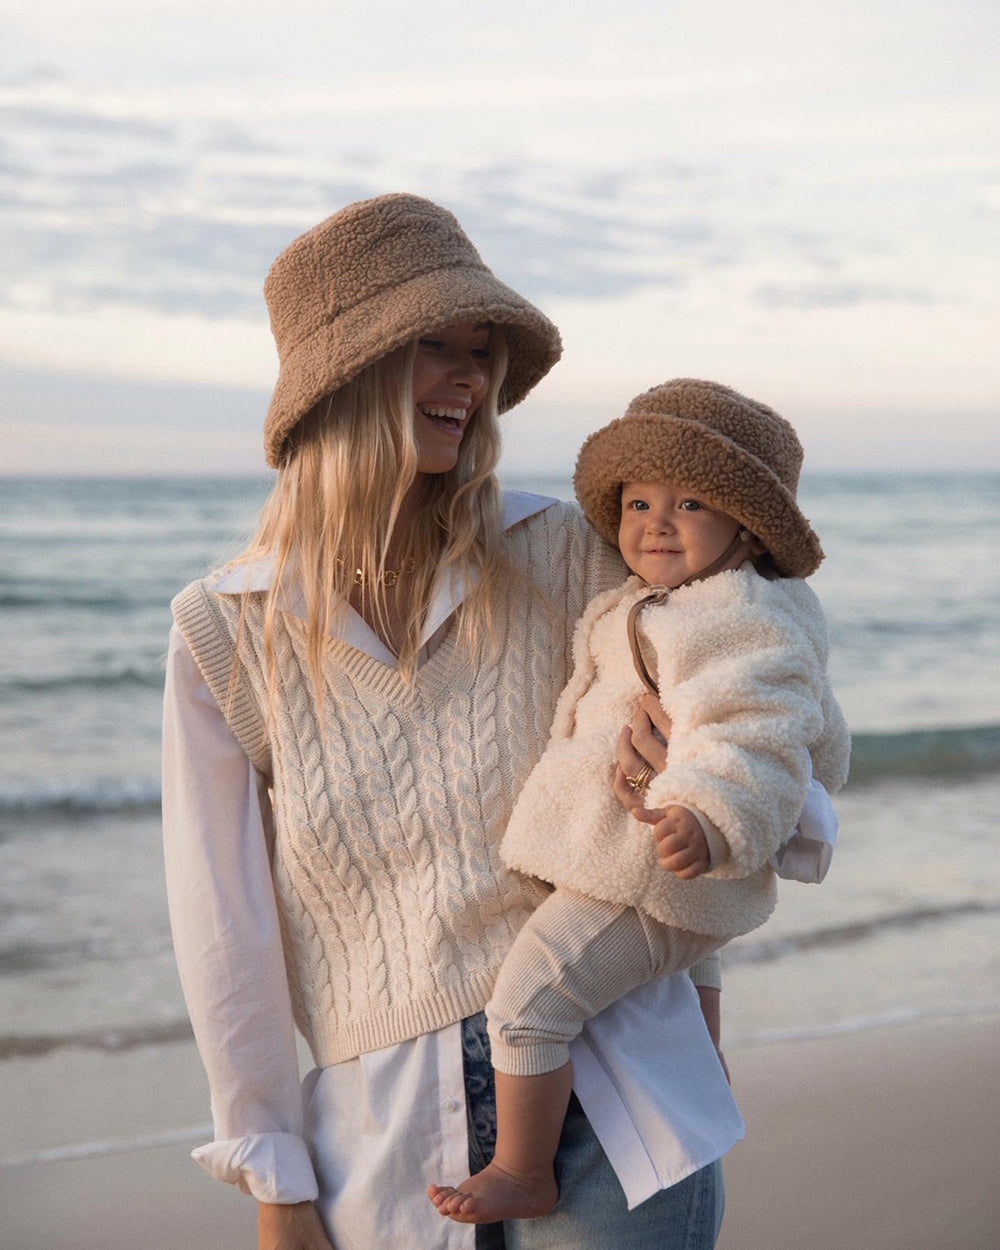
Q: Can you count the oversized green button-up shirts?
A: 0